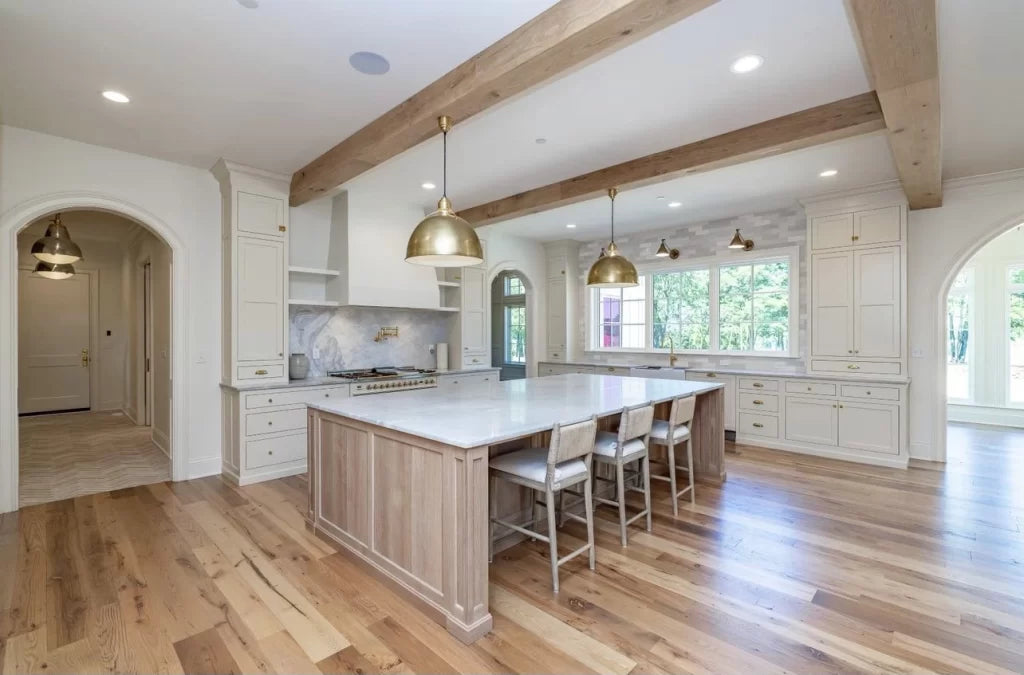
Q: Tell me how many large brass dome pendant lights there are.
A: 2